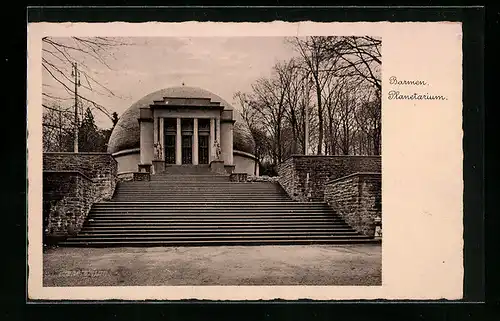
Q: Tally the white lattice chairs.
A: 0